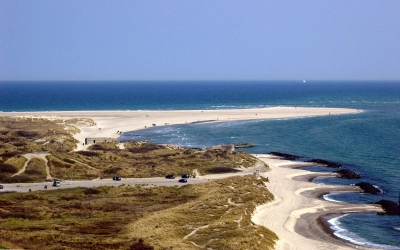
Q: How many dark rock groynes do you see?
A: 5